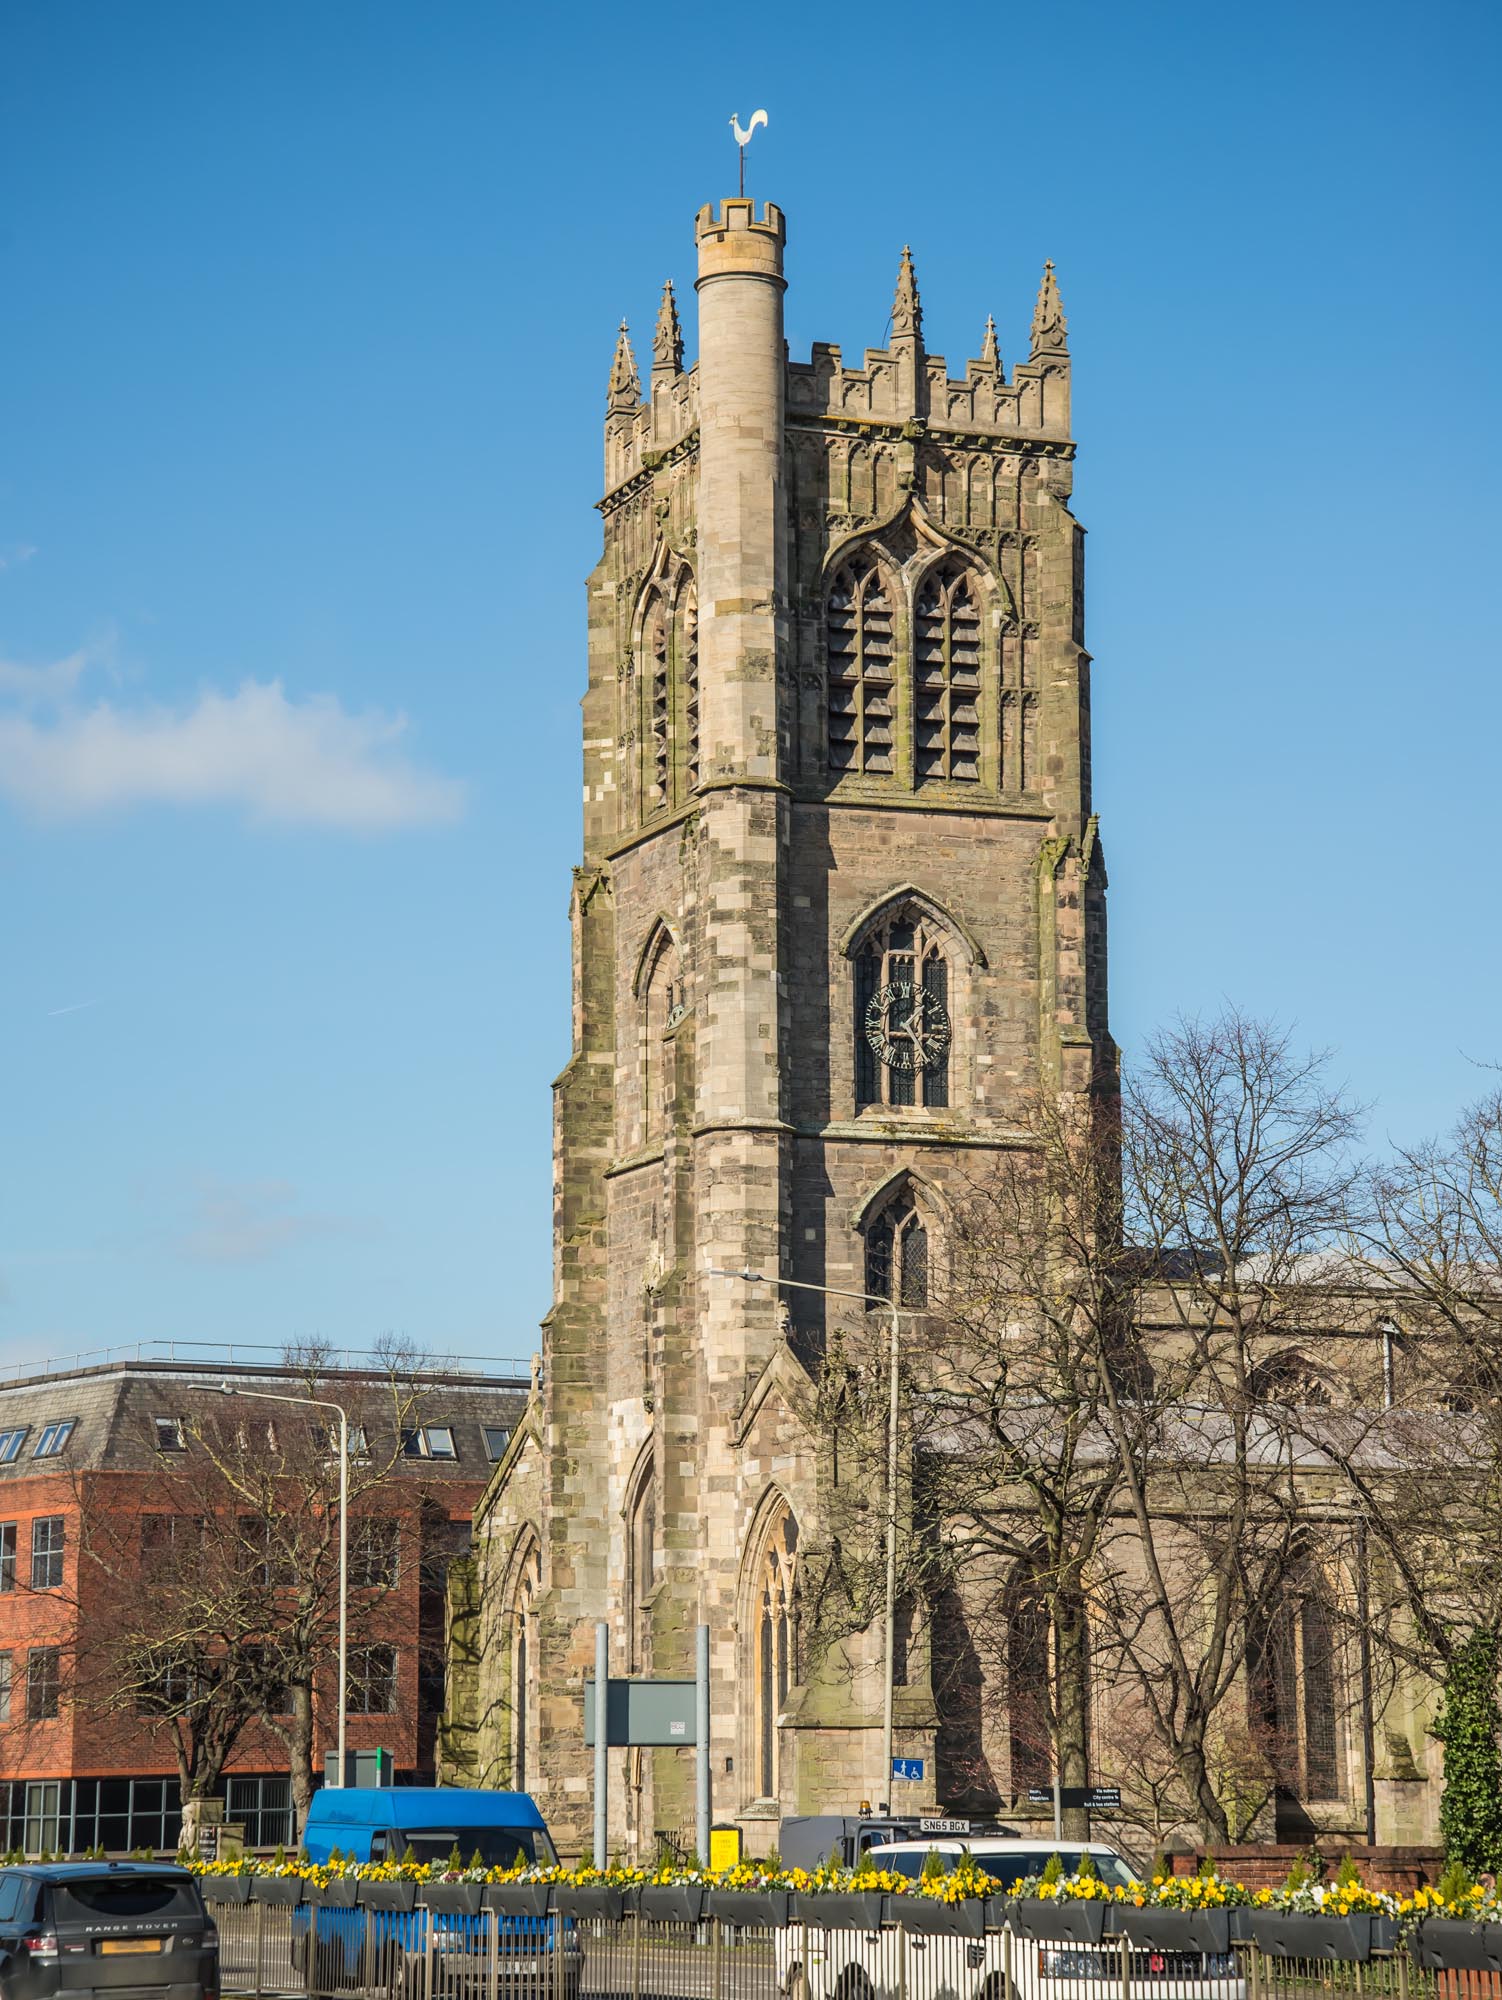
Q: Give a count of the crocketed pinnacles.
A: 5